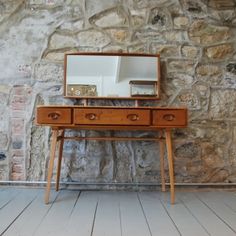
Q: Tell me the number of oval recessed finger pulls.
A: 4